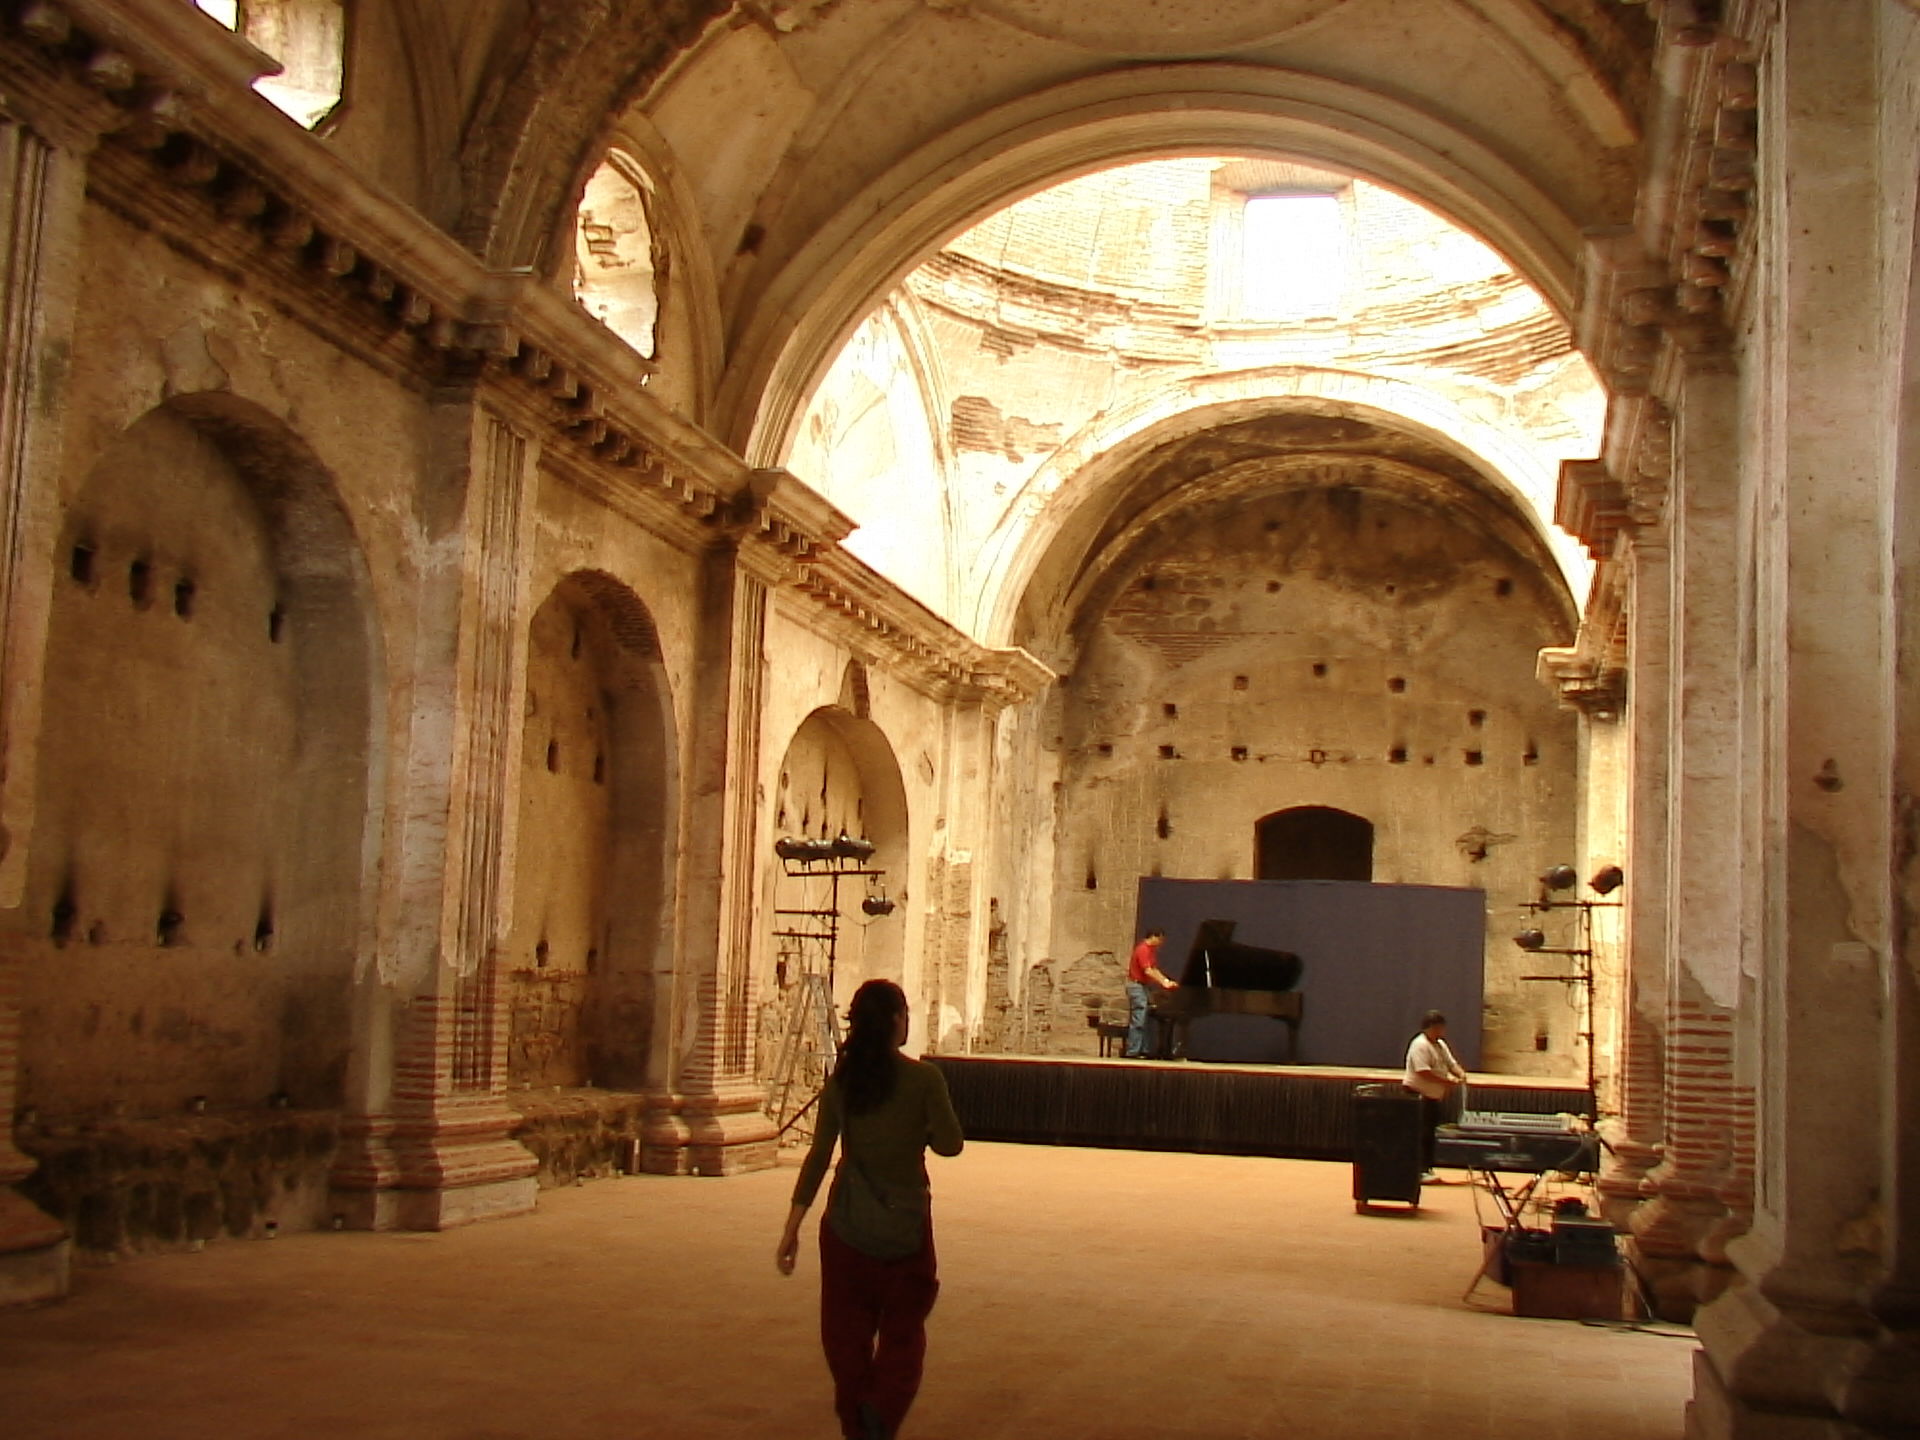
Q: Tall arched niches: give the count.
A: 3